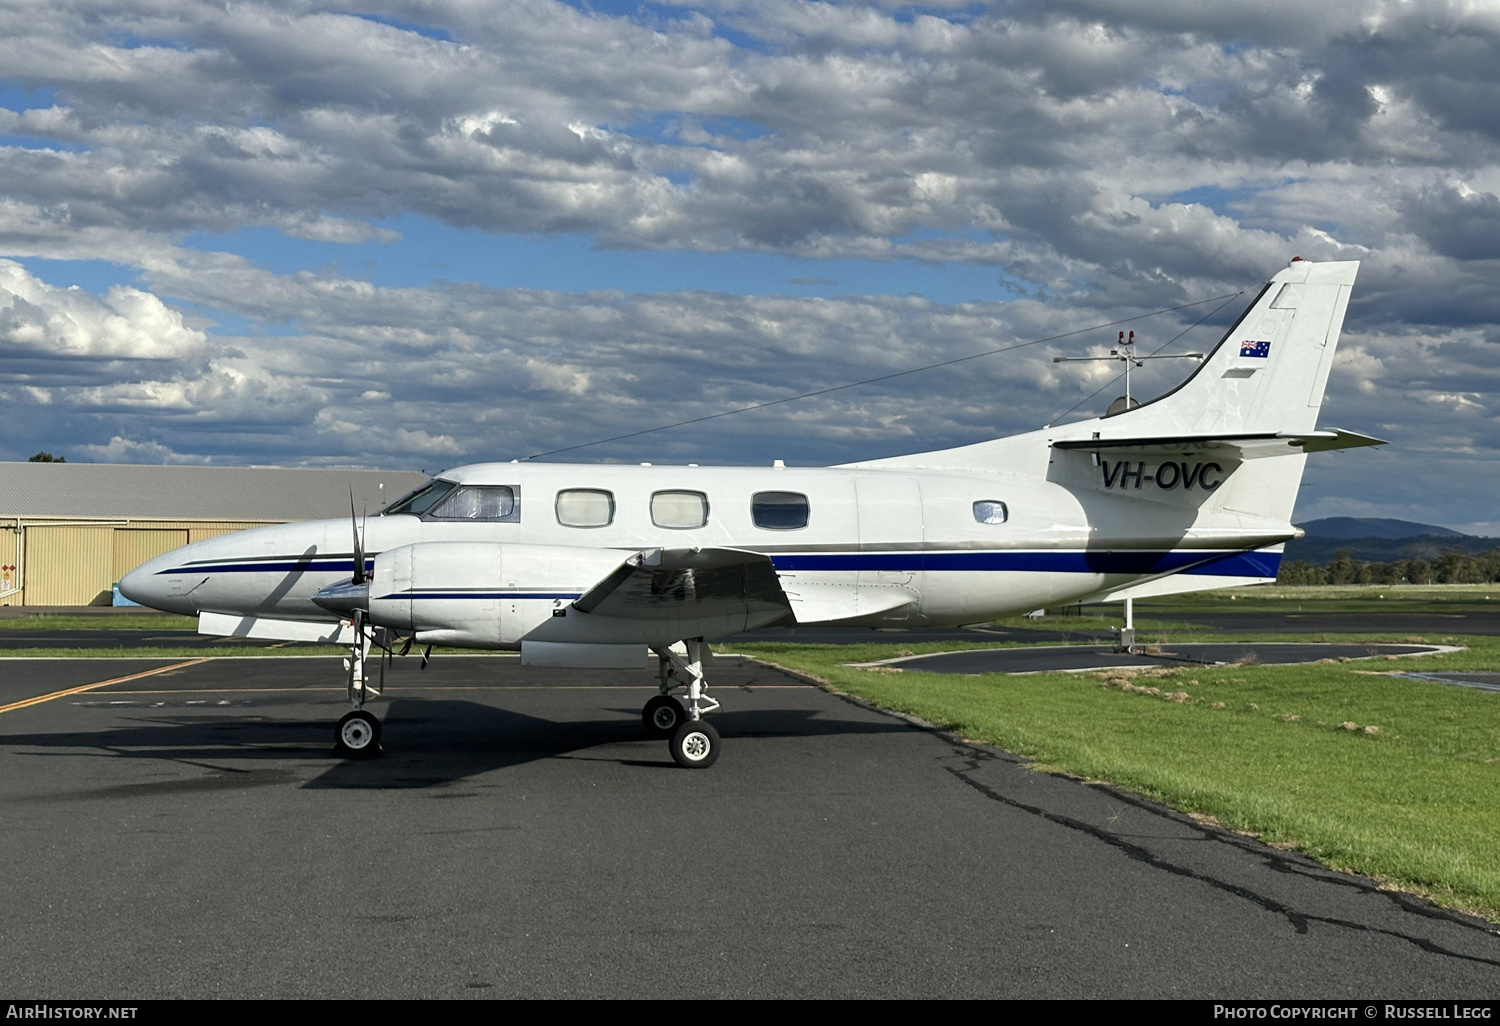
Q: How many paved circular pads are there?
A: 1